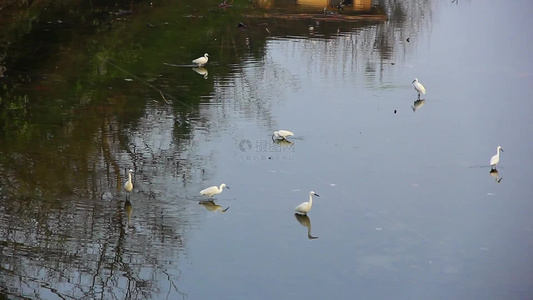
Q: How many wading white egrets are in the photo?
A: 7